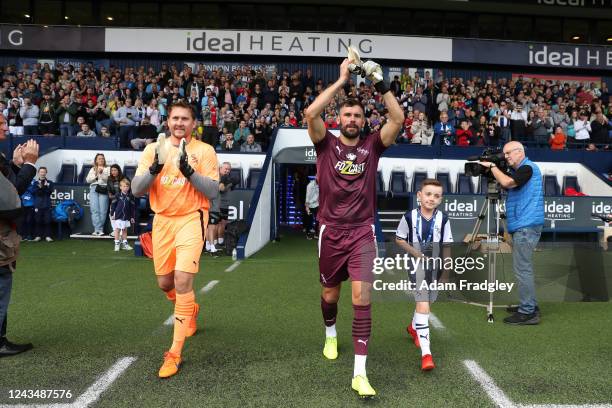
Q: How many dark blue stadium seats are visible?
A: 13